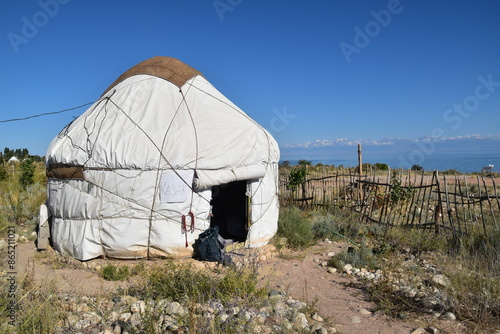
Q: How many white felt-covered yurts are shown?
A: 1